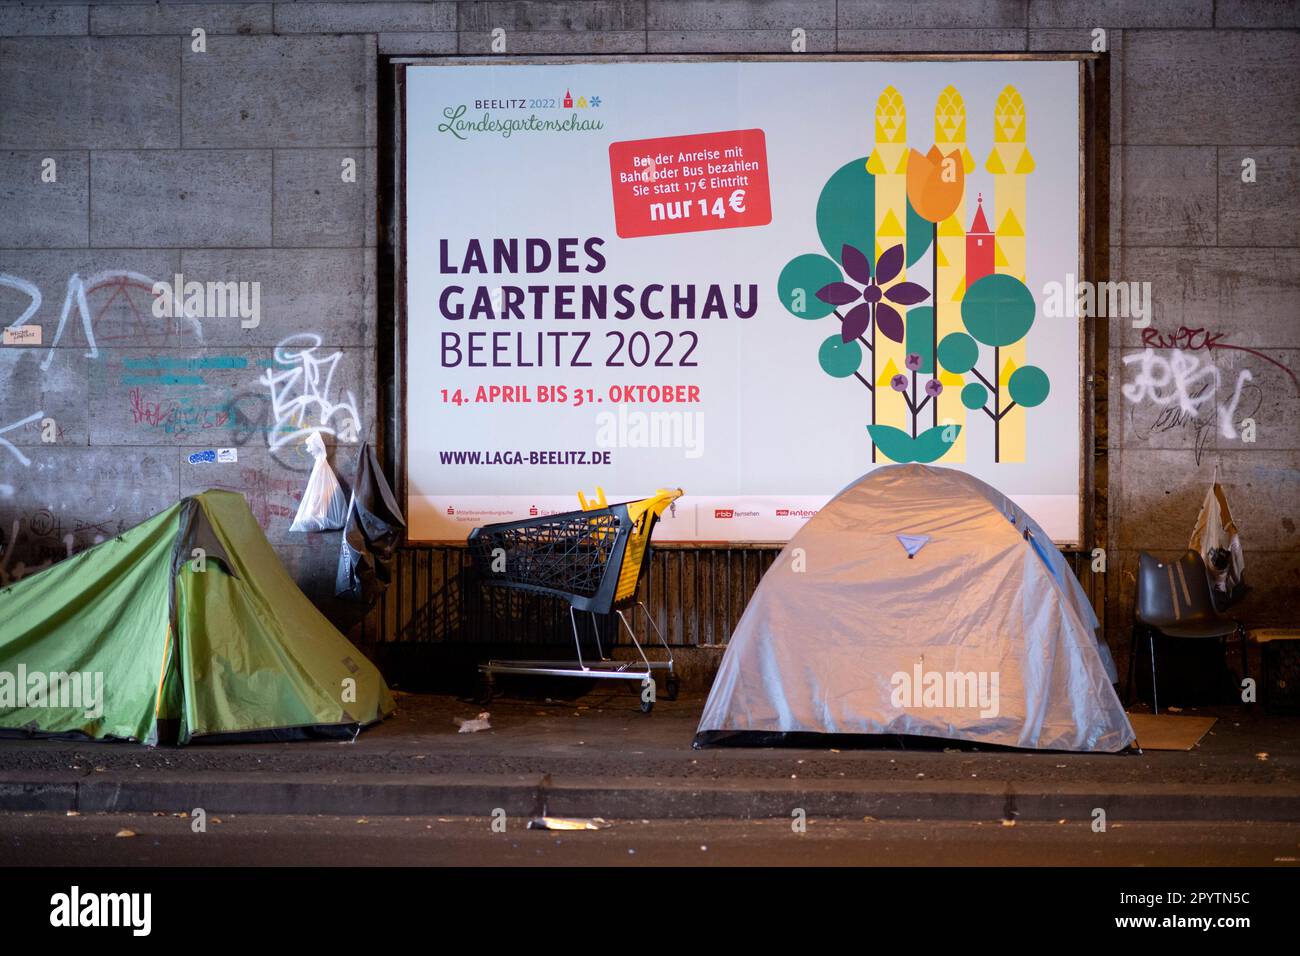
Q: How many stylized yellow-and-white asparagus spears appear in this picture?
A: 3